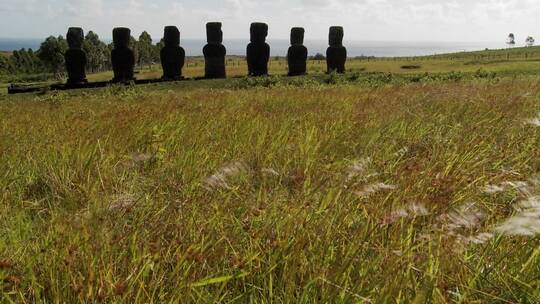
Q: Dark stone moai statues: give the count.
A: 7